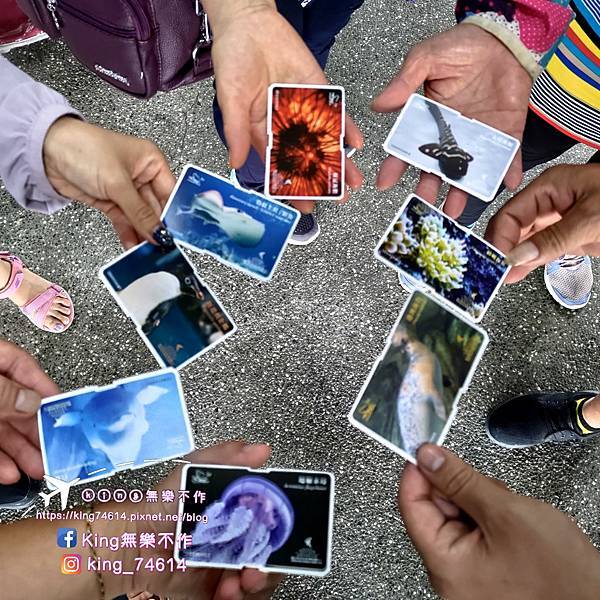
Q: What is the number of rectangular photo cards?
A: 8